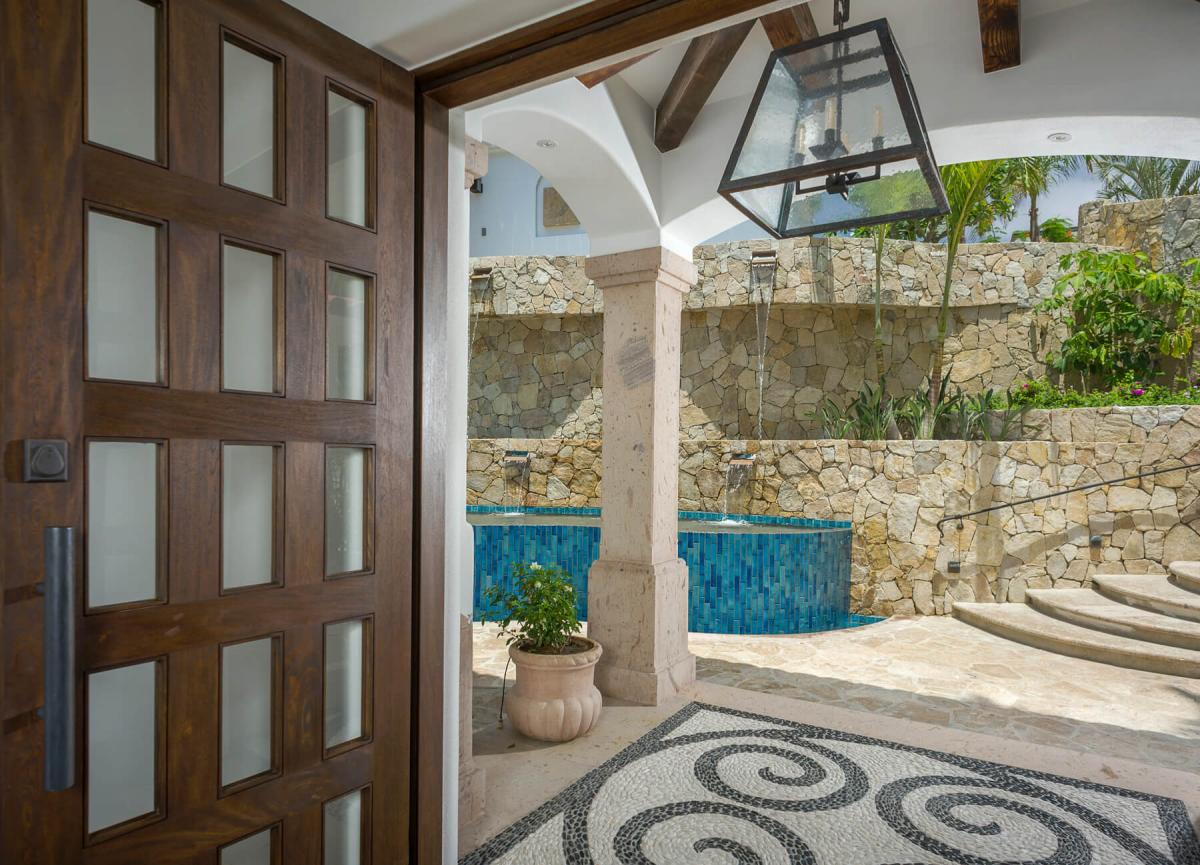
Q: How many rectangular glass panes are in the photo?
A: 14